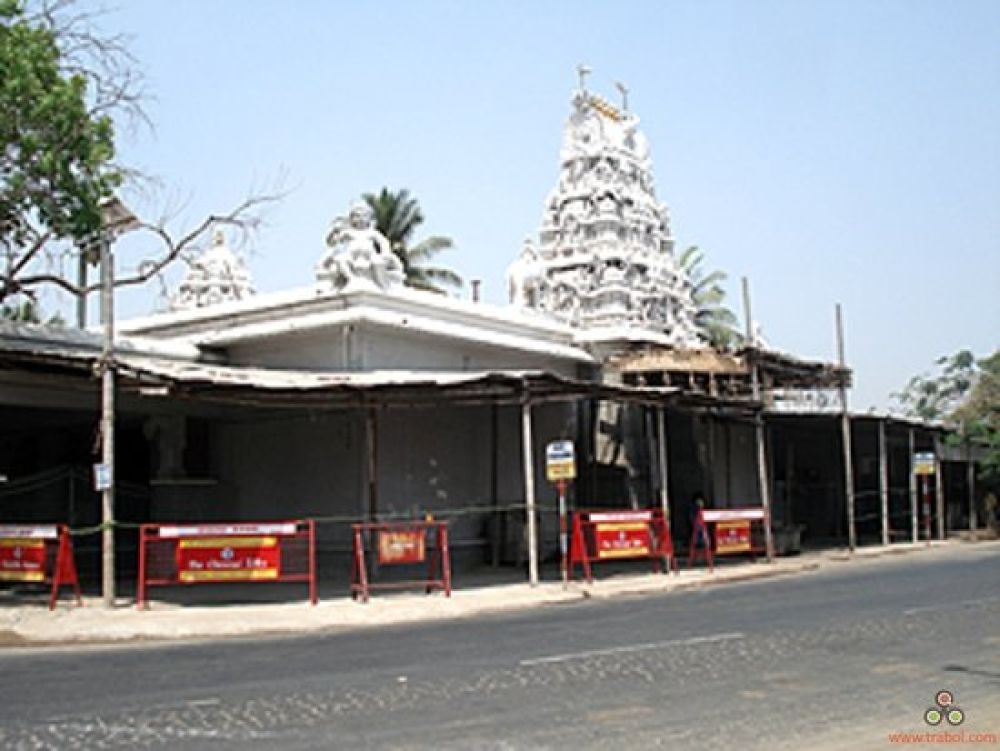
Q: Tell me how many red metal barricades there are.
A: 5